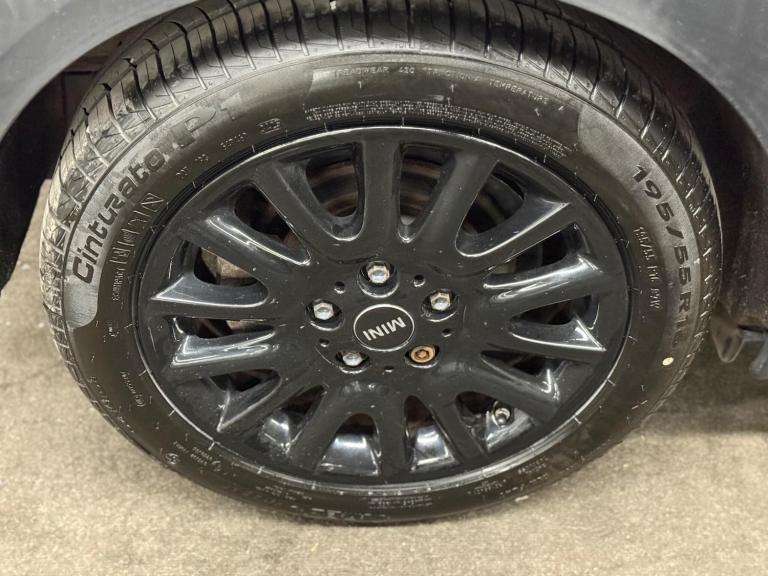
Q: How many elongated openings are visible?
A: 14